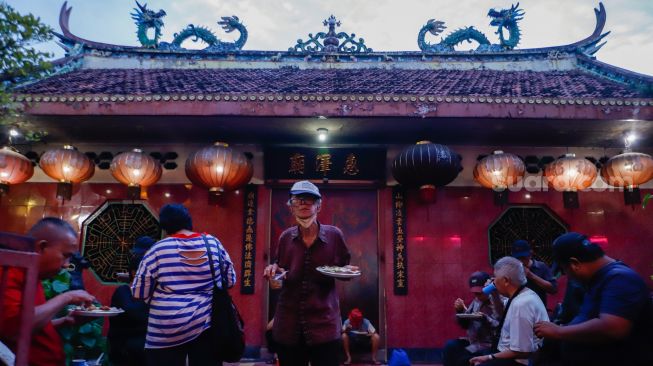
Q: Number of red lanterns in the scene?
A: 7